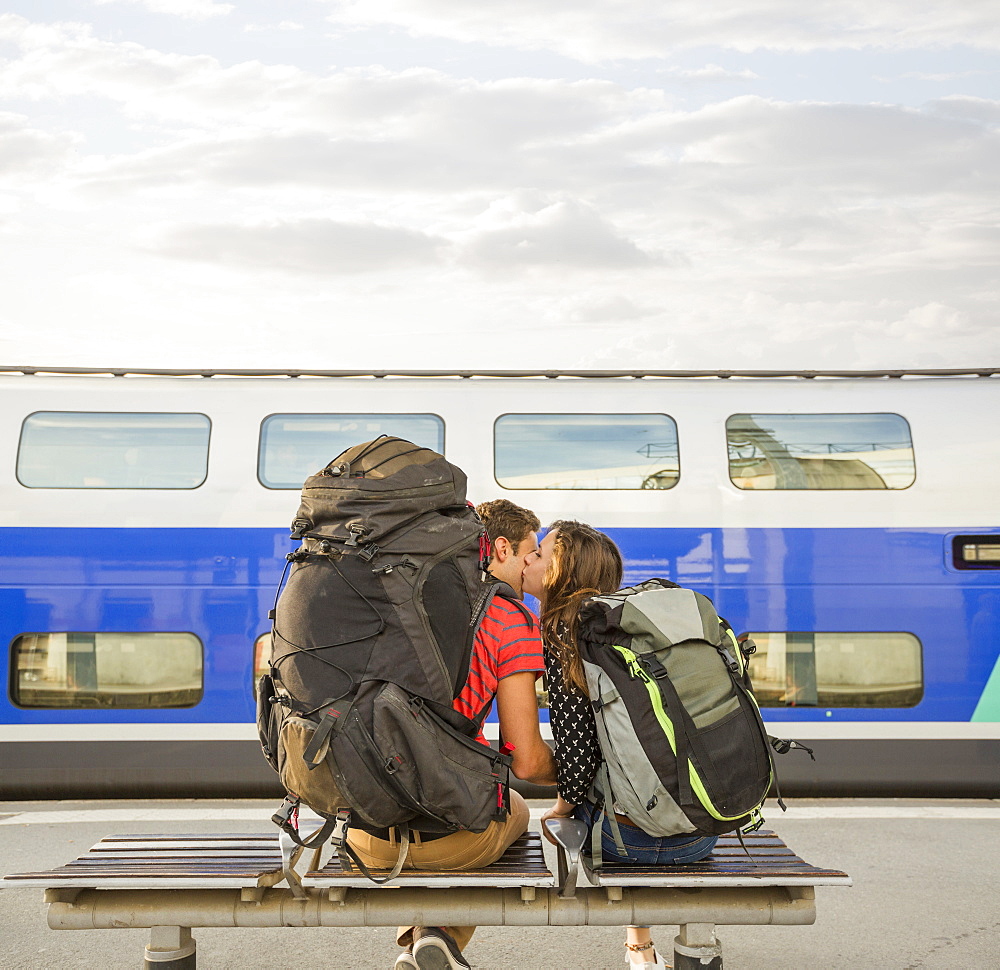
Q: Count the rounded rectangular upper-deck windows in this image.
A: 4